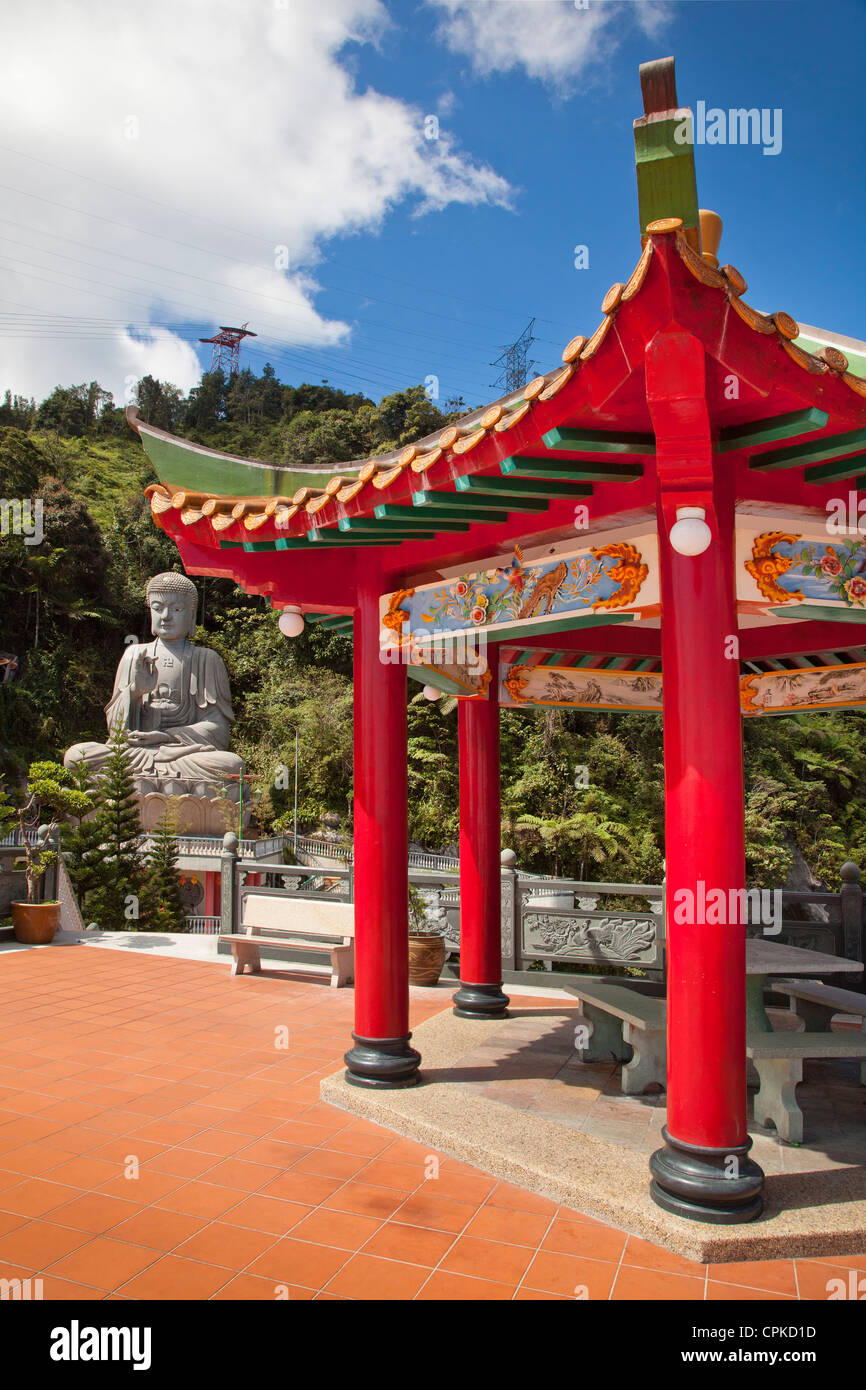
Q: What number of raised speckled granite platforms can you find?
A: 1